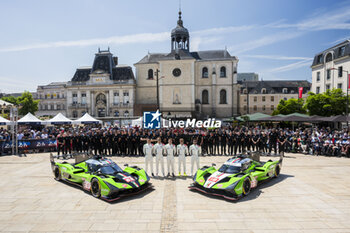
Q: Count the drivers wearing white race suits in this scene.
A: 5